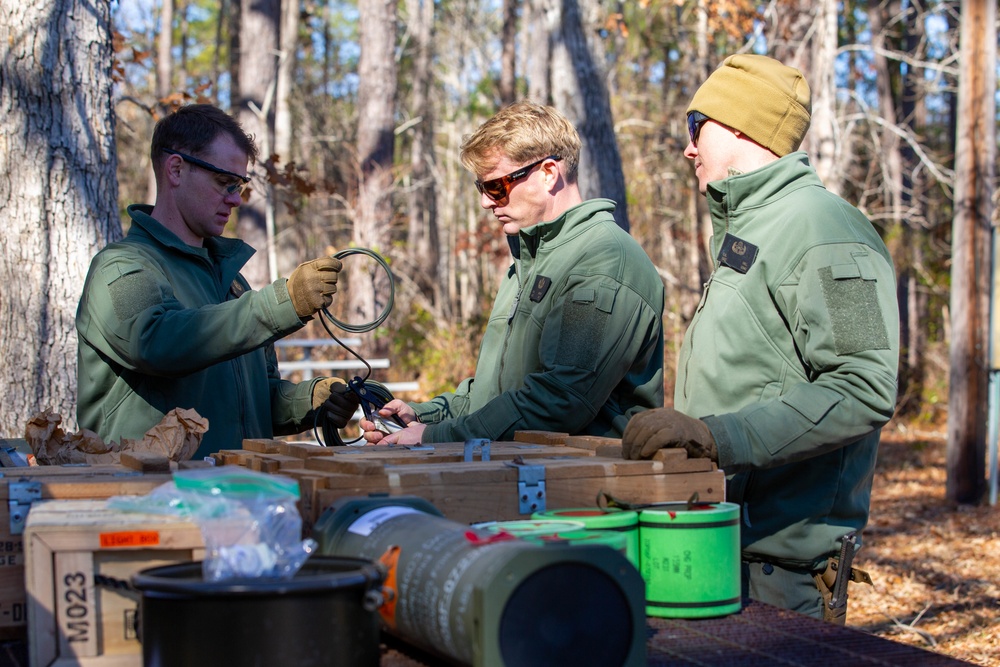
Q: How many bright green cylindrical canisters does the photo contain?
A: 4